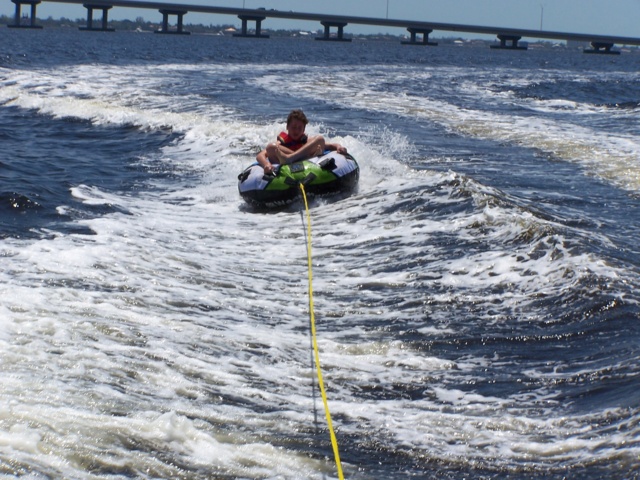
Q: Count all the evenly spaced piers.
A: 8